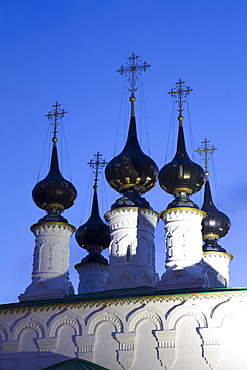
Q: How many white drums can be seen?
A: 5